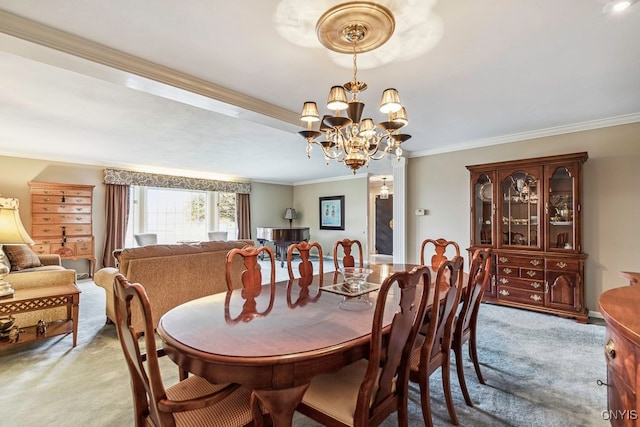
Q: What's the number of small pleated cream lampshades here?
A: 5